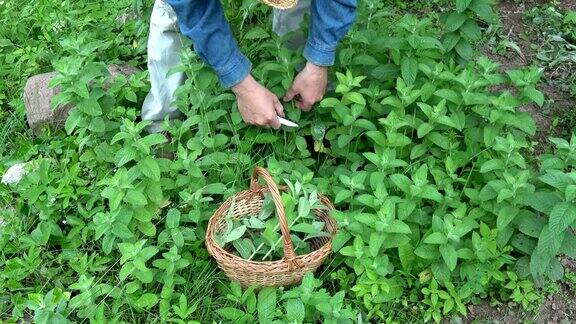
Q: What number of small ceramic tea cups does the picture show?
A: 0